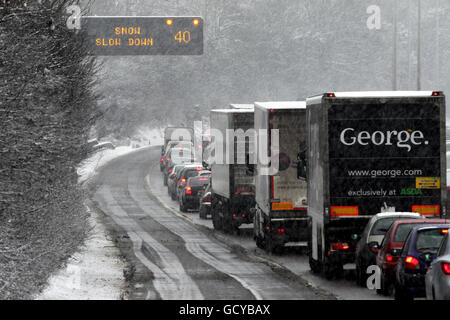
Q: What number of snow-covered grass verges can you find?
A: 1